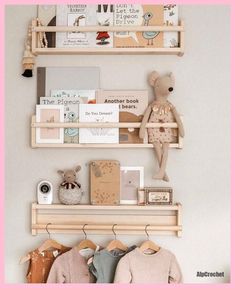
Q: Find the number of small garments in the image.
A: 4